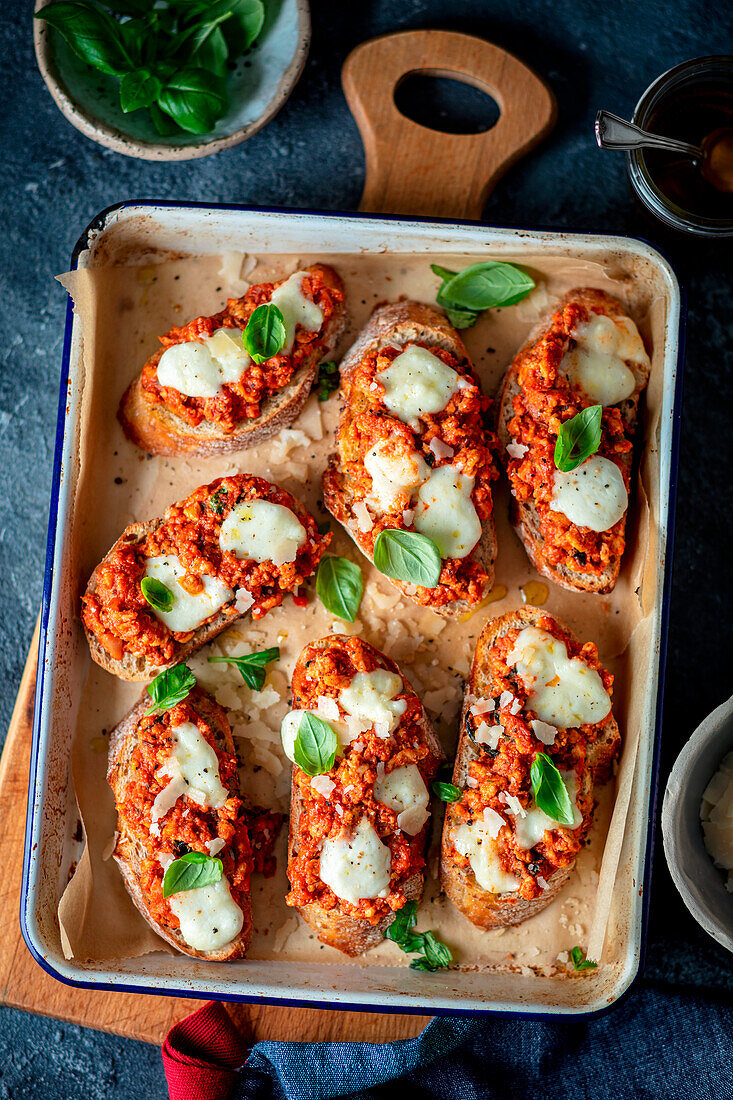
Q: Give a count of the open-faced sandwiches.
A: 7